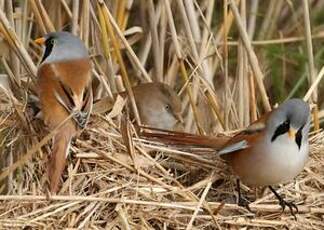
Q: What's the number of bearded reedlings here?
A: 3